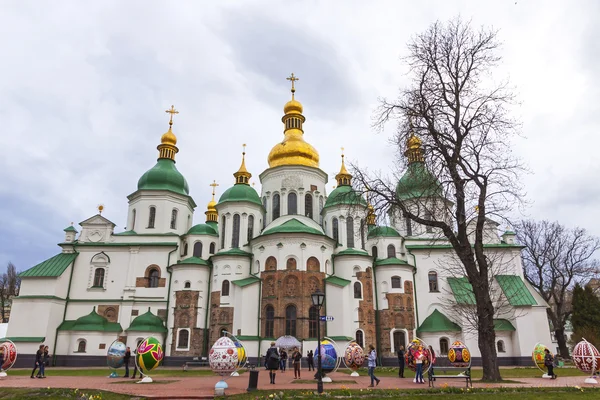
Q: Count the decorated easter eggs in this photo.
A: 11